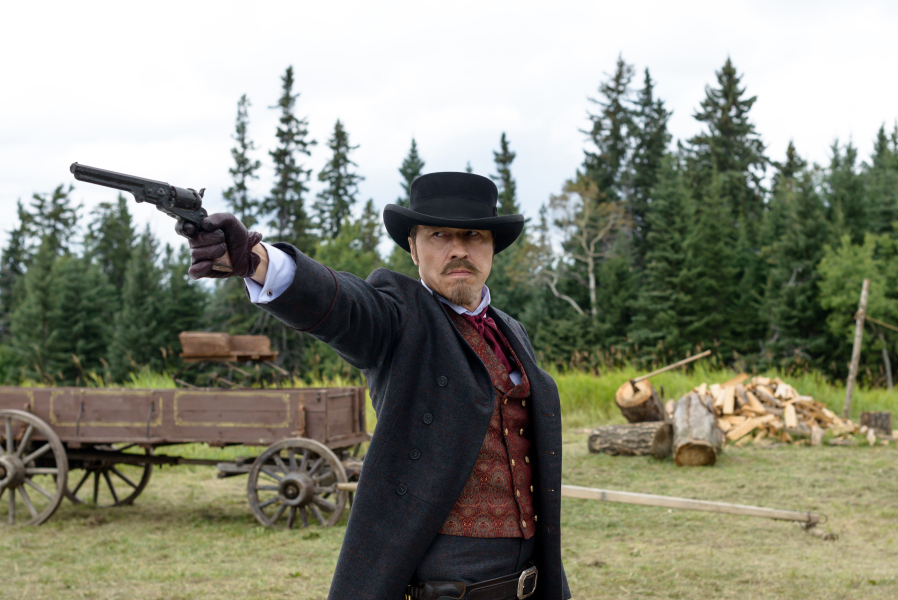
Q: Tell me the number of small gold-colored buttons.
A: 10